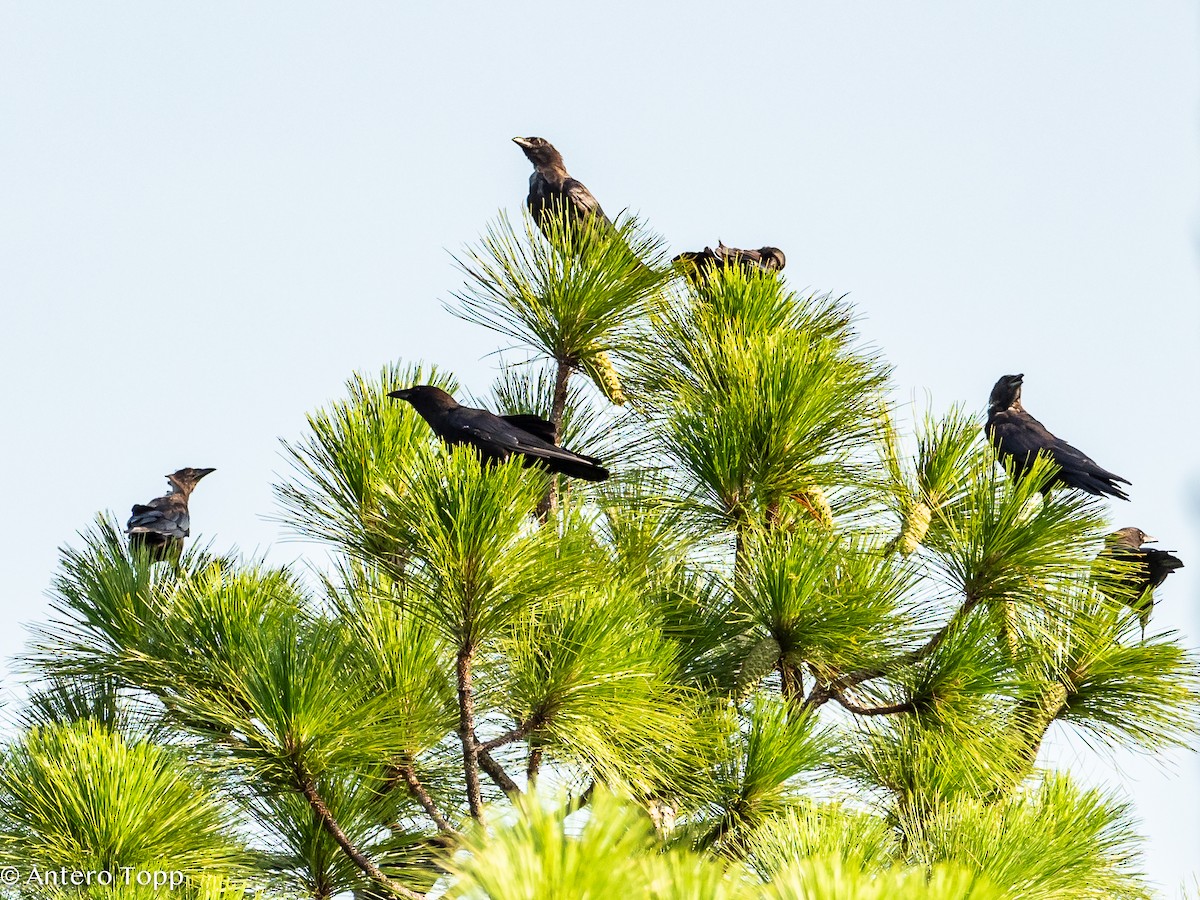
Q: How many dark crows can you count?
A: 6